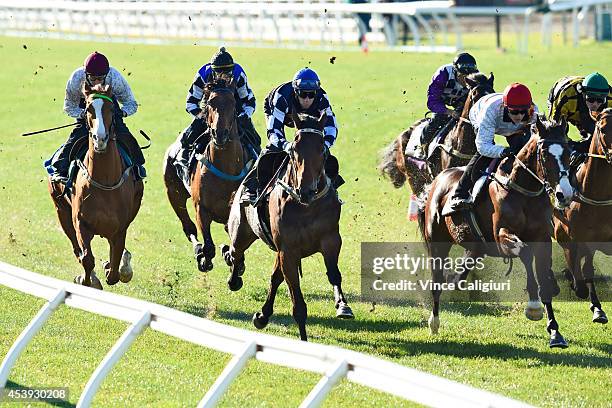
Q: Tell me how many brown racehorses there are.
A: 6